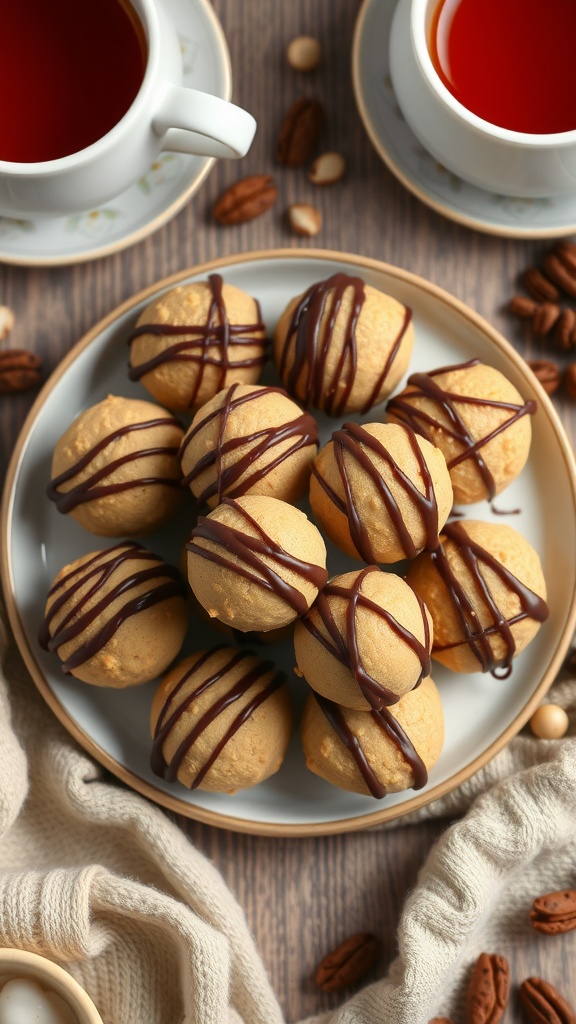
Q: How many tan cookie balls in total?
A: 12